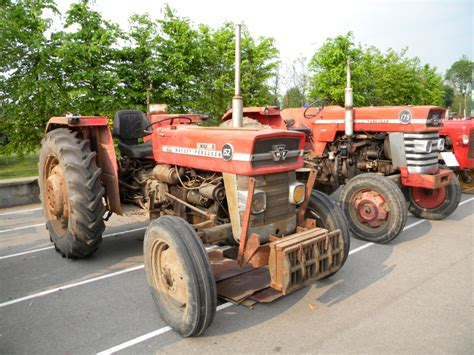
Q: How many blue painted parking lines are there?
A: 0